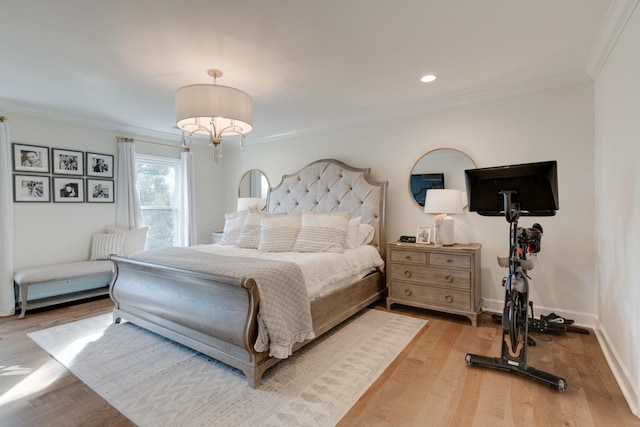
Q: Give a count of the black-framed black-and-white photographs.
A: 6